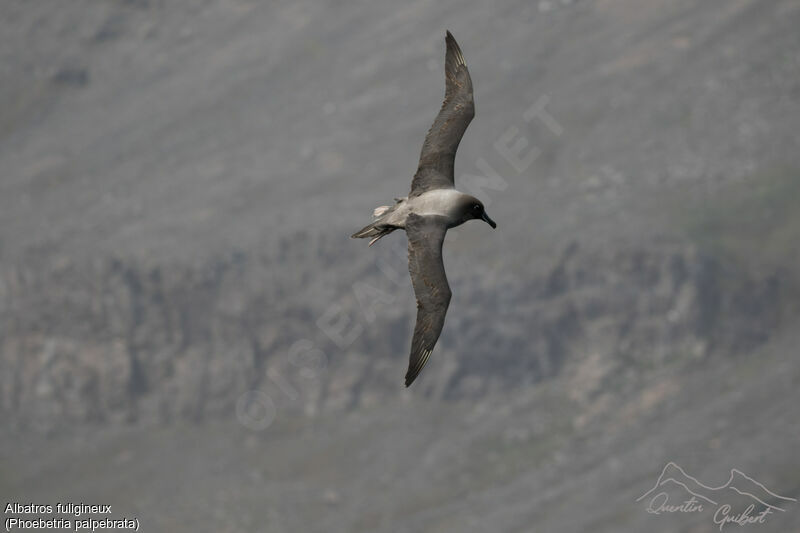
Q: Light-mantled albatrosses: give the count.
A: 1